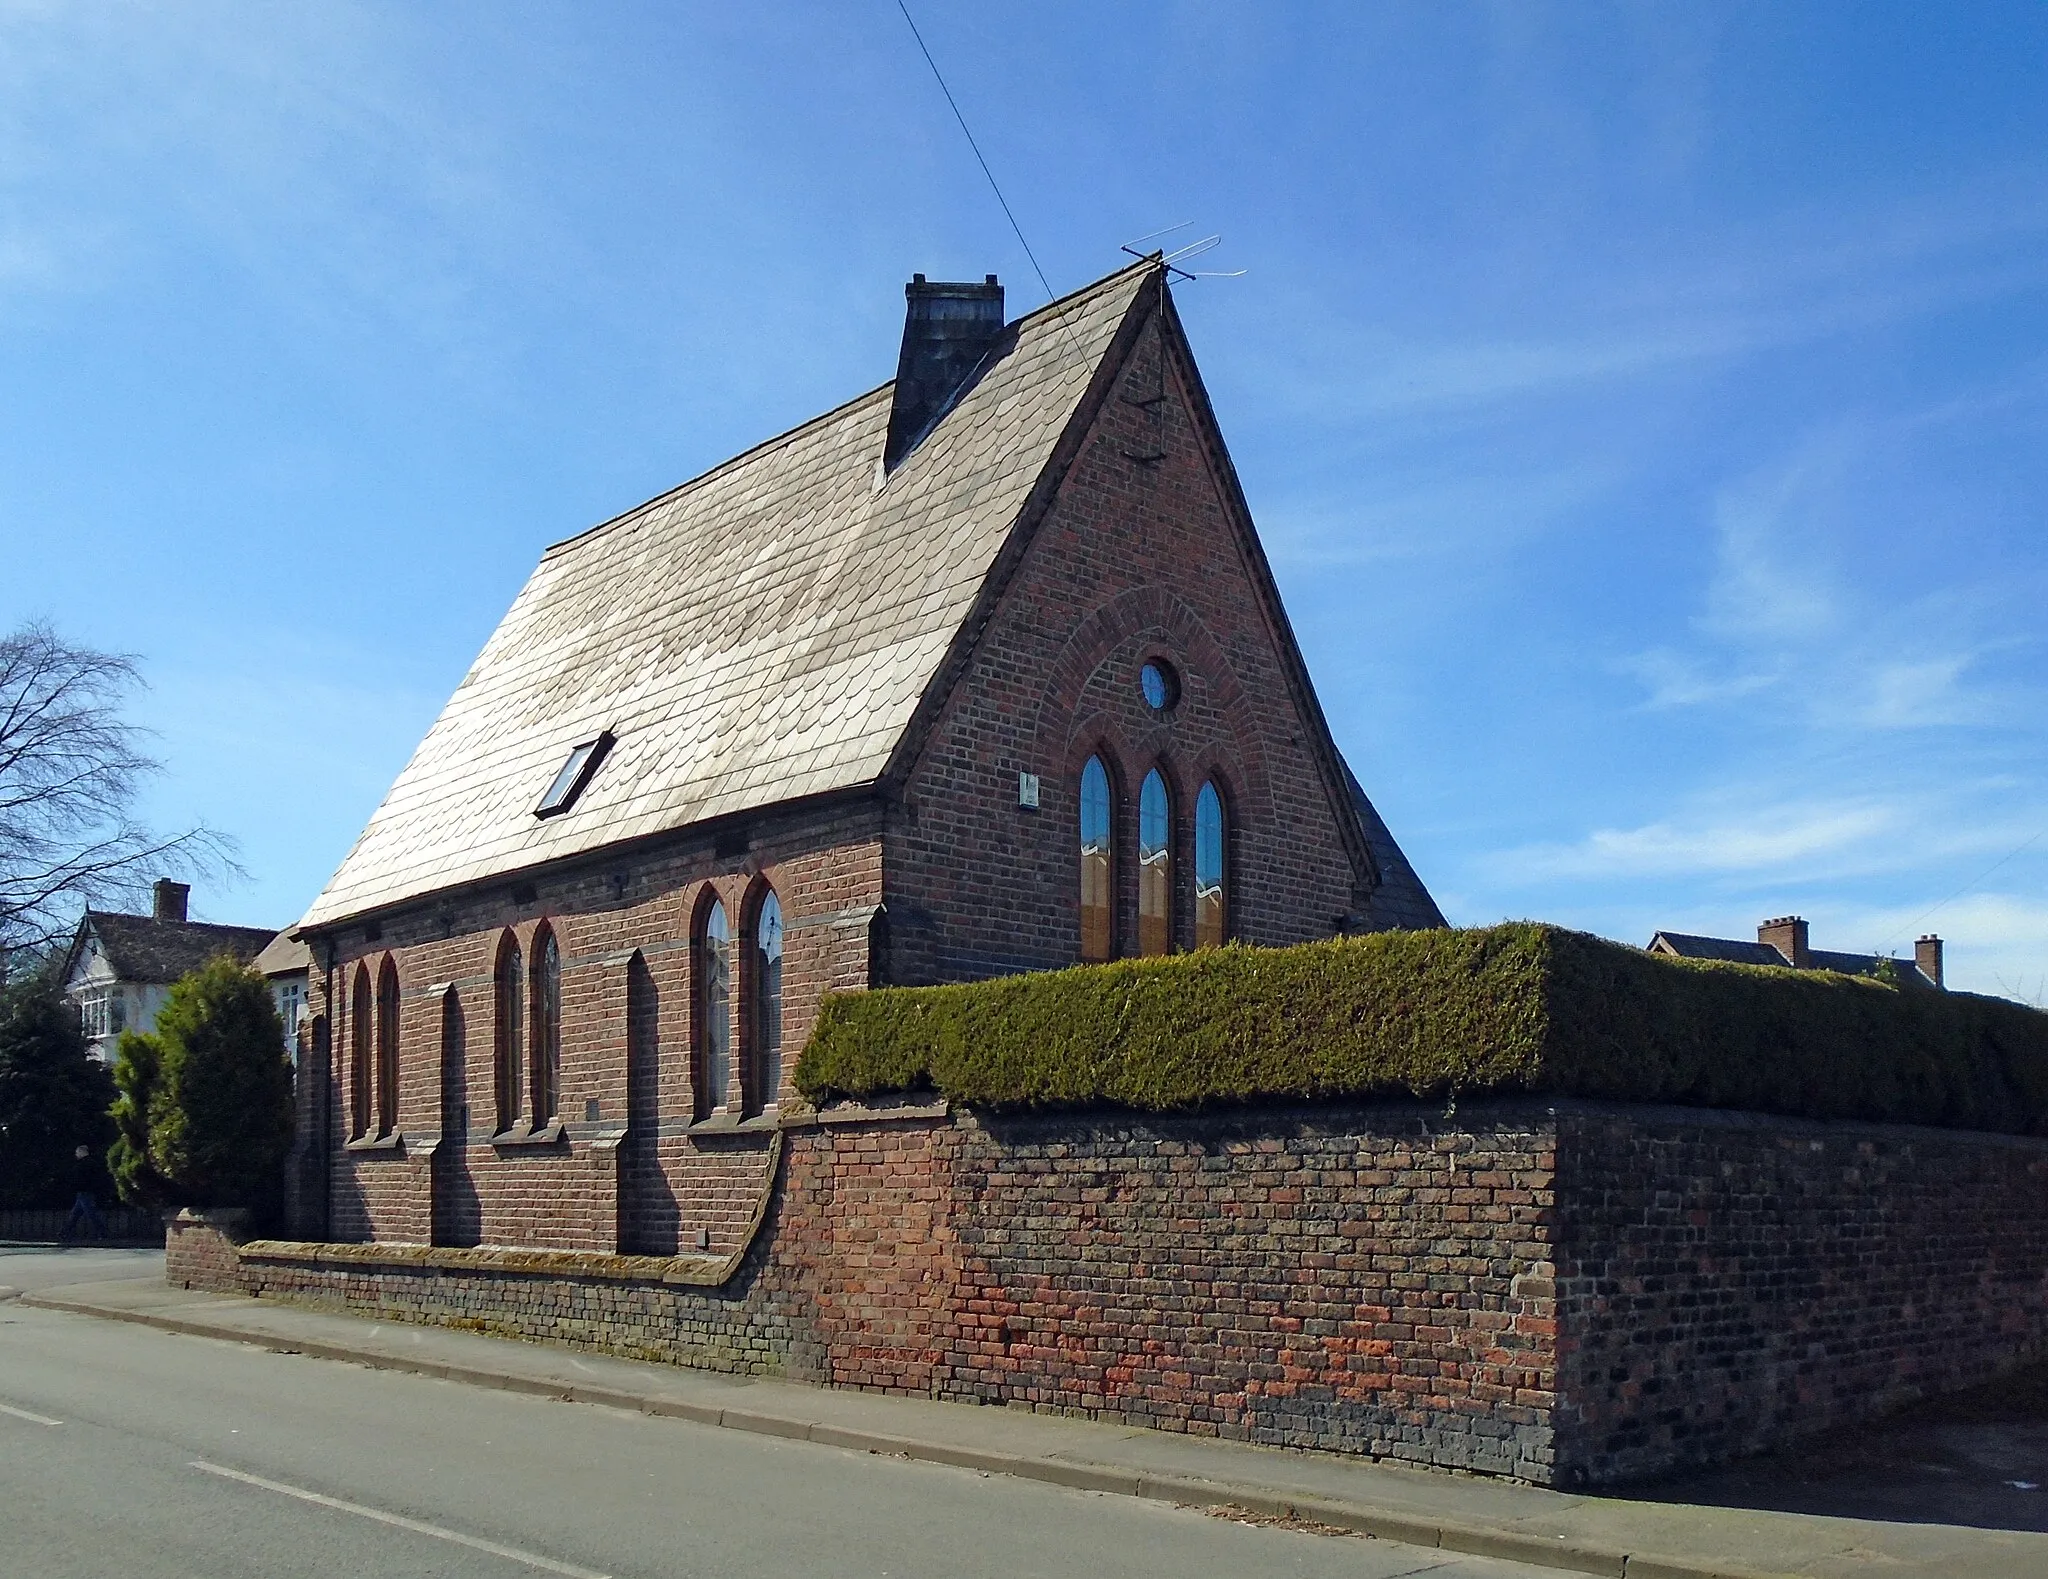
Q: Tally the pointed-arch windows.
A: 9